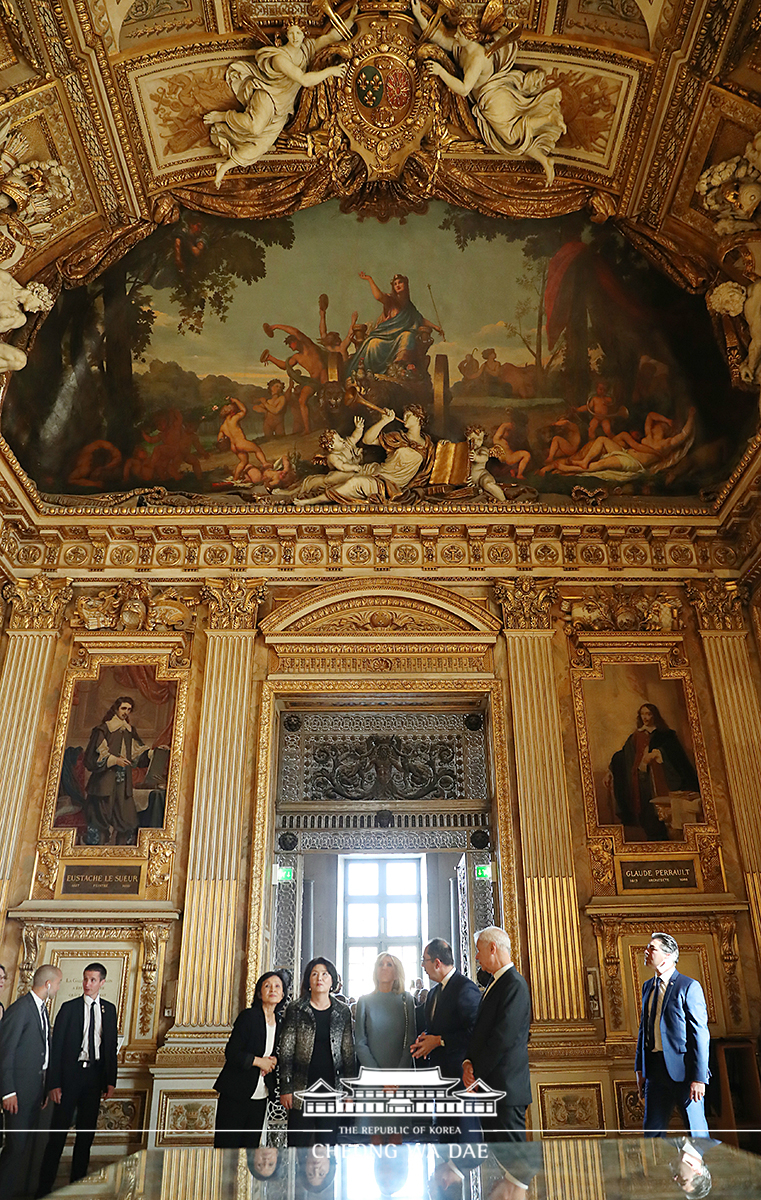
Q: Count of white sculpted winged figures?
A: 4